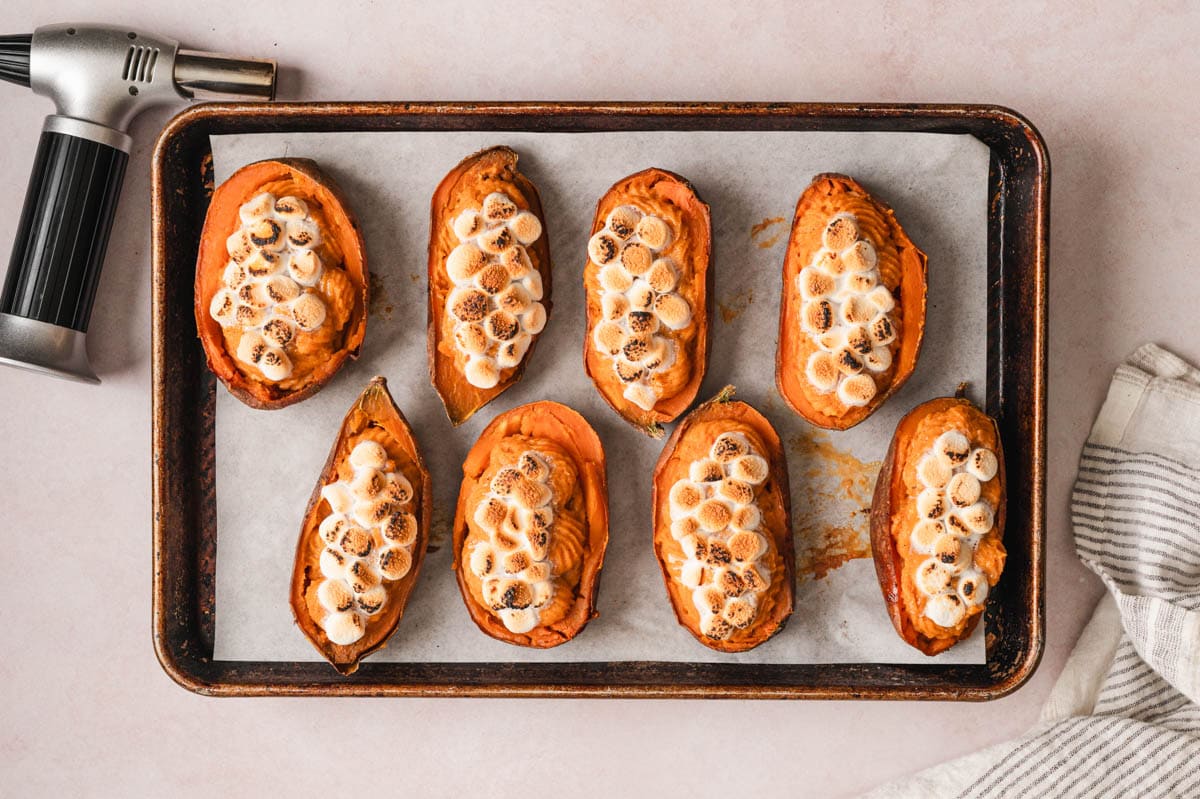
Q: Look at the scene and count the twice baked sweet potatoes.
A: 8